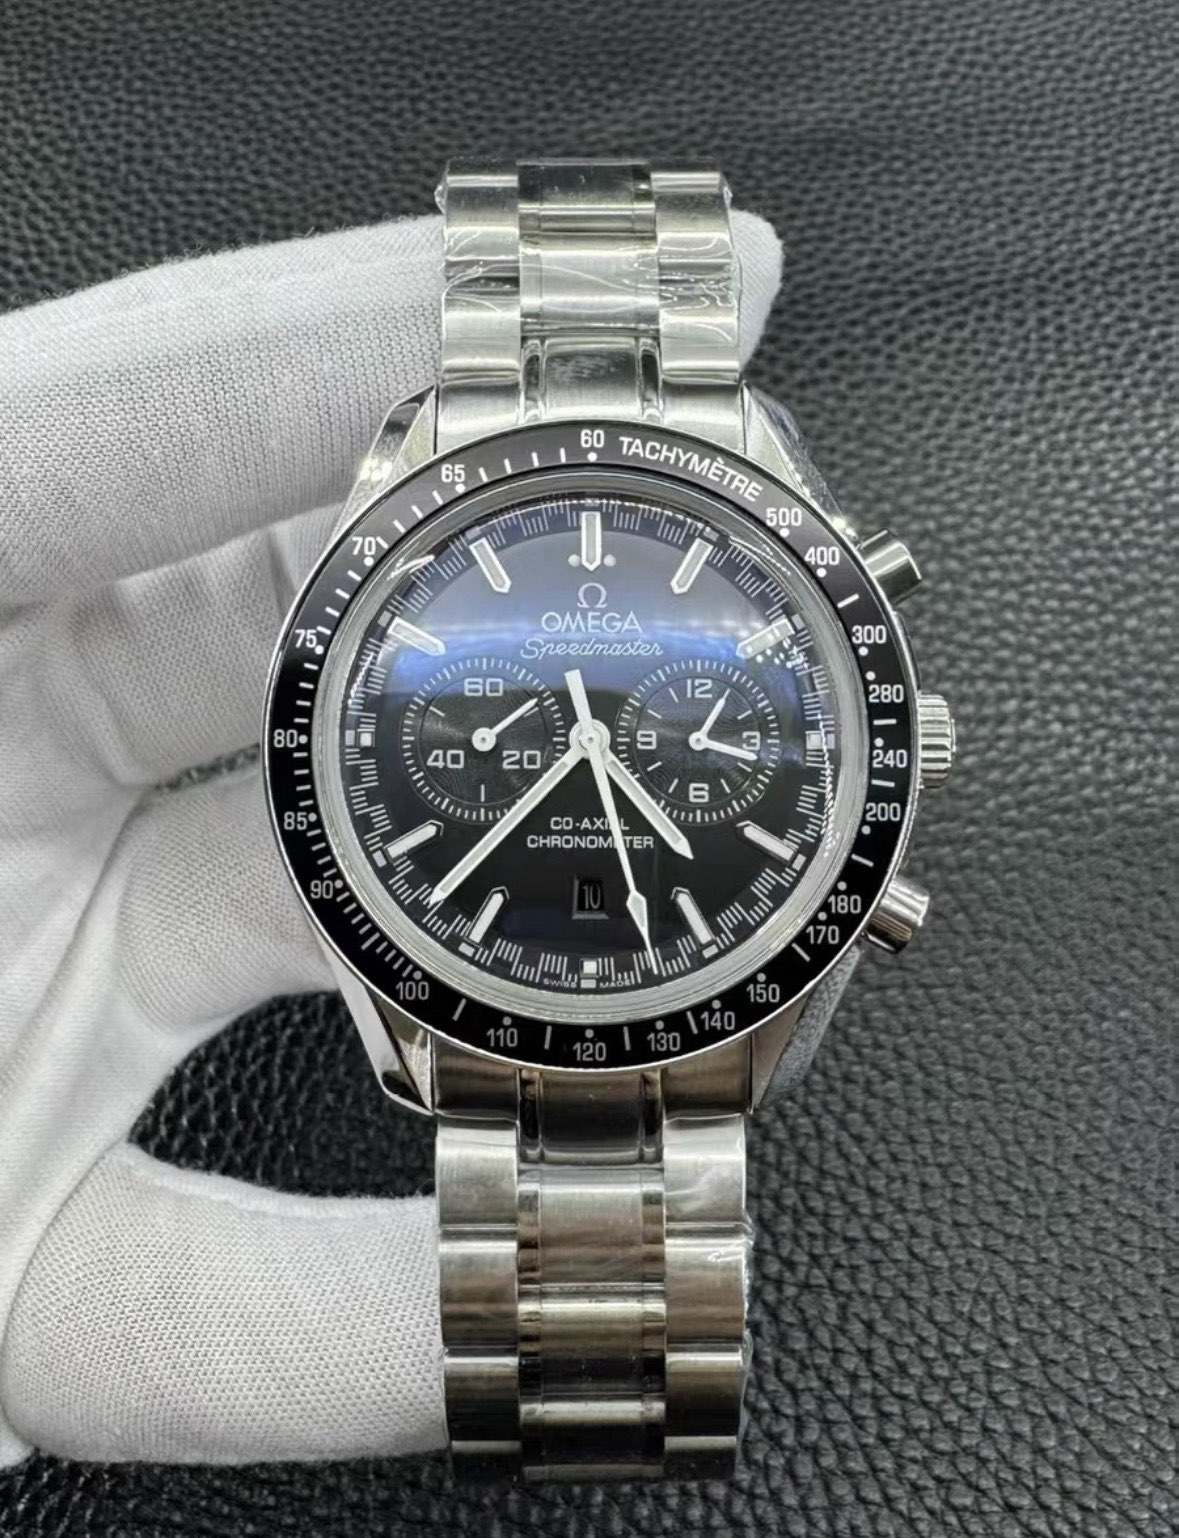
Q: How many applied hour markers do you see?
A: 12